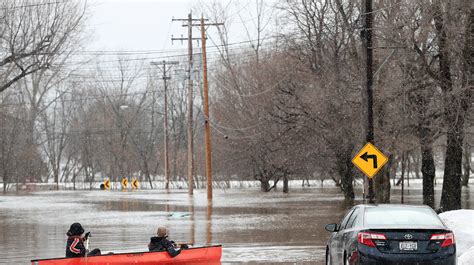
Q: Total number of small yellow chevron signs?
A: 3